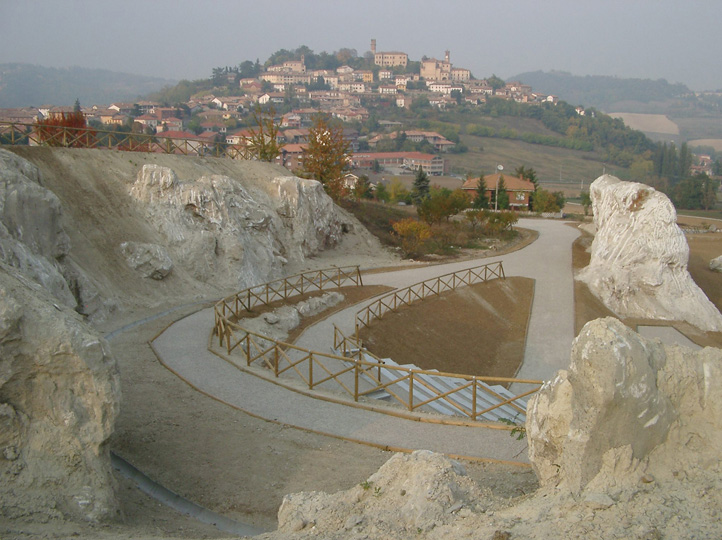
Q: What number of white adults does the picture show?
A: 0